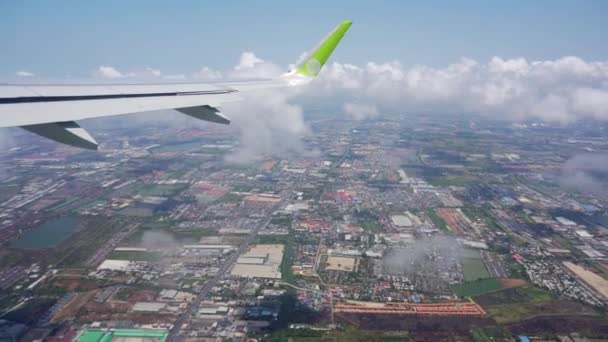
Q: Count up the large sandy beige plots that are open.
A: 3